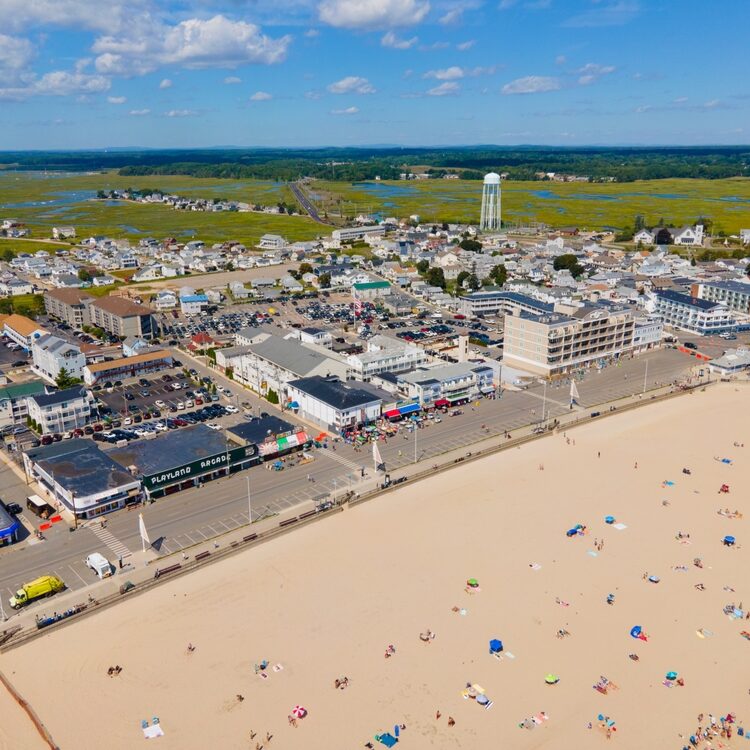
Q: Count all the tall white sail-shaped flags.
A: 3